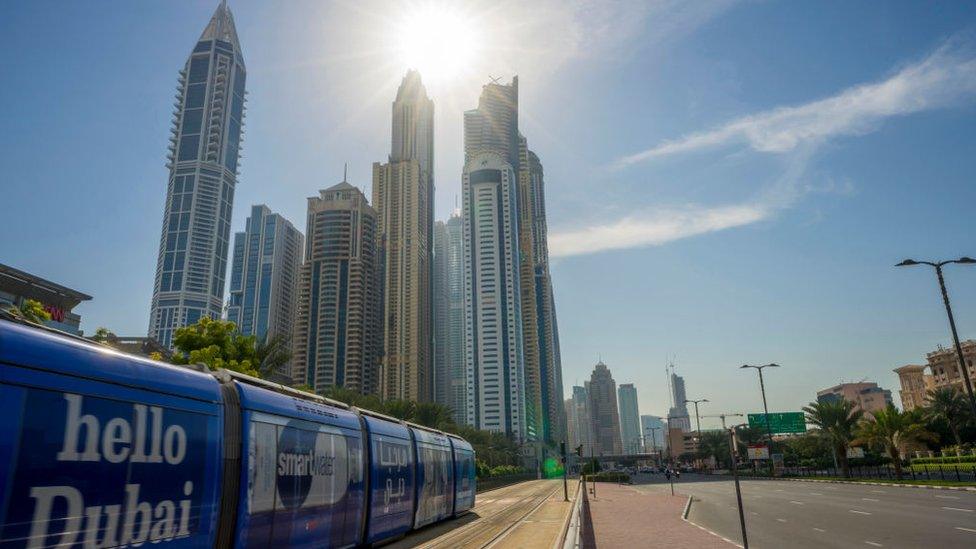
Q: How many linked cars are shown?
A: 5